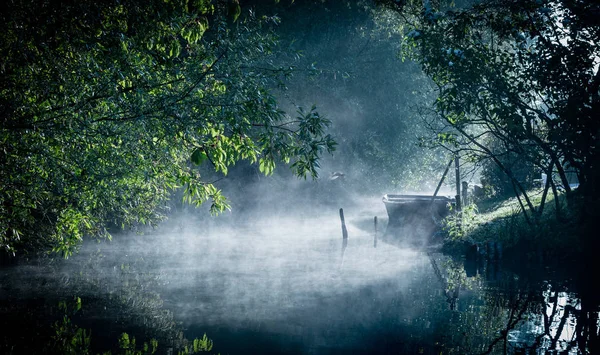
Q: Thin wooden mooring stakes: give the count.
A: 2